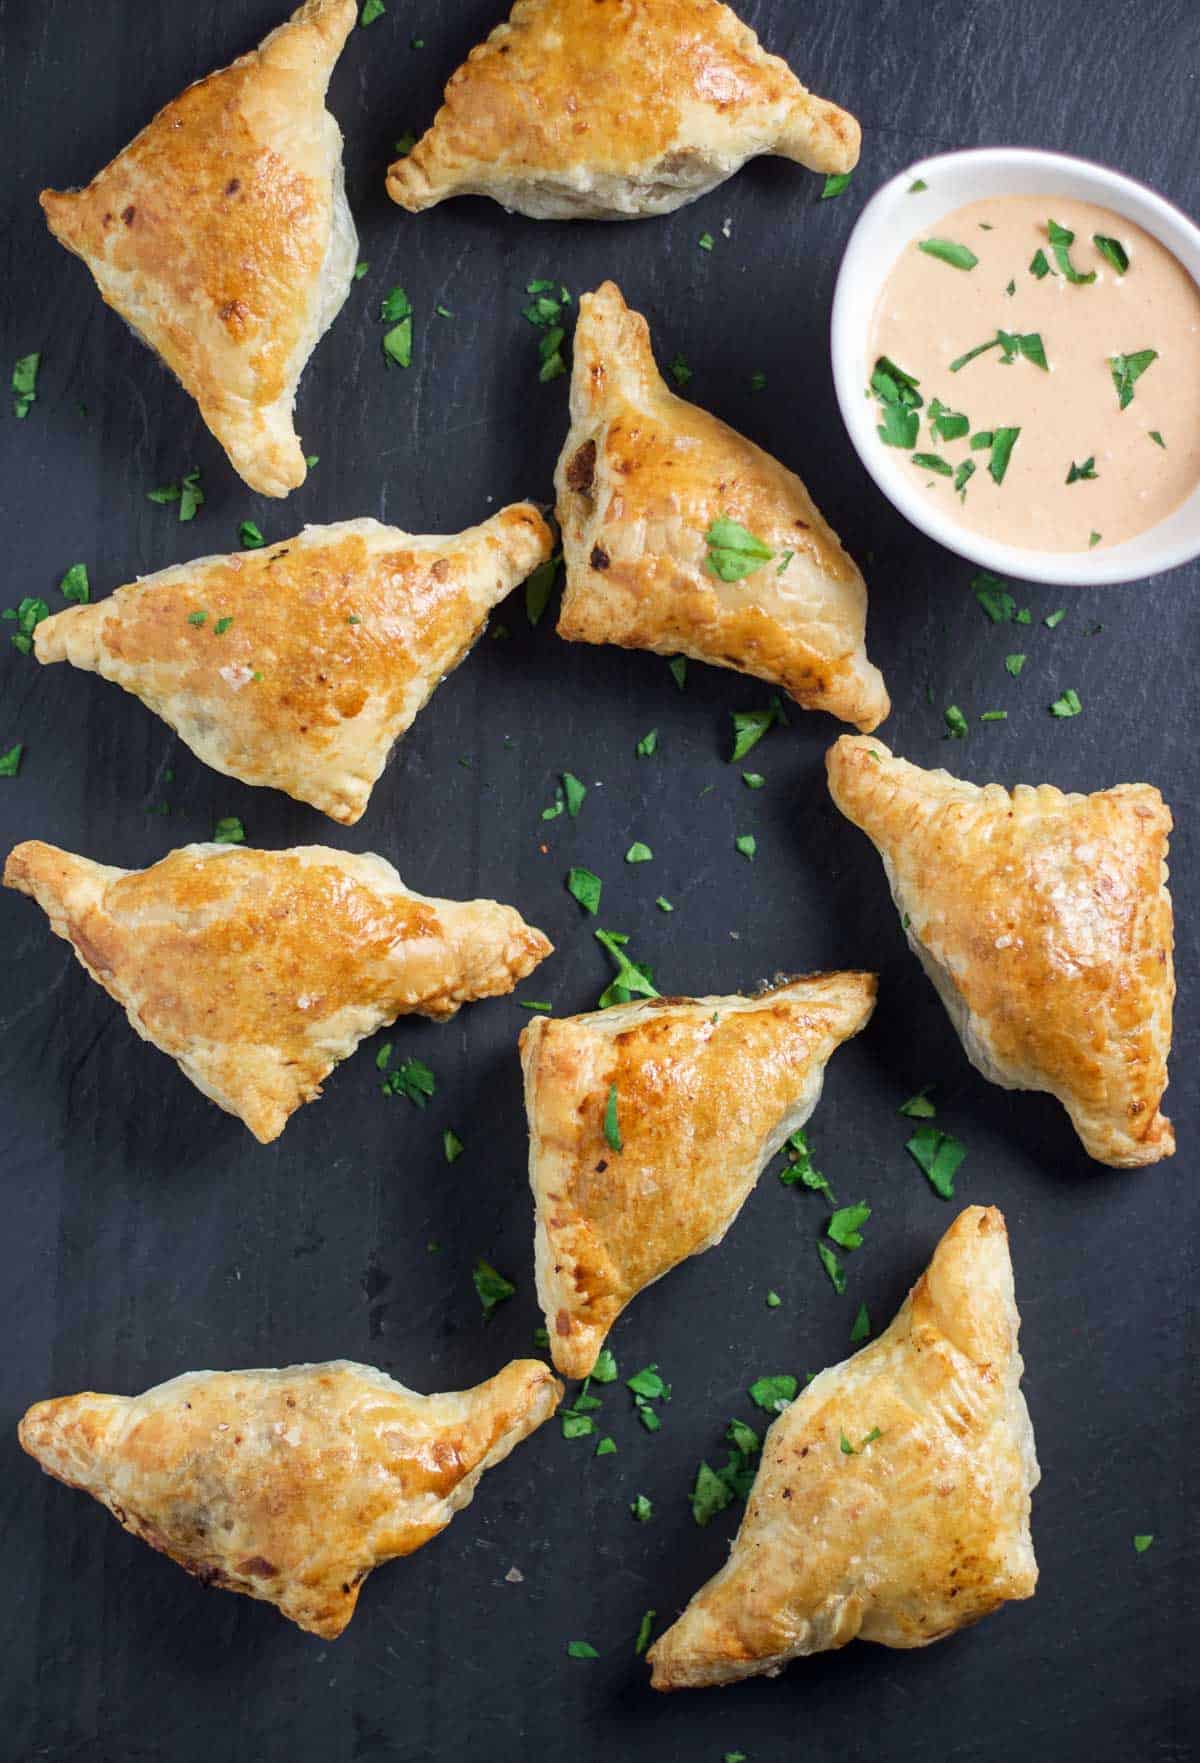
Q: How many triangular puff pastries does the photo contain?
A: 9